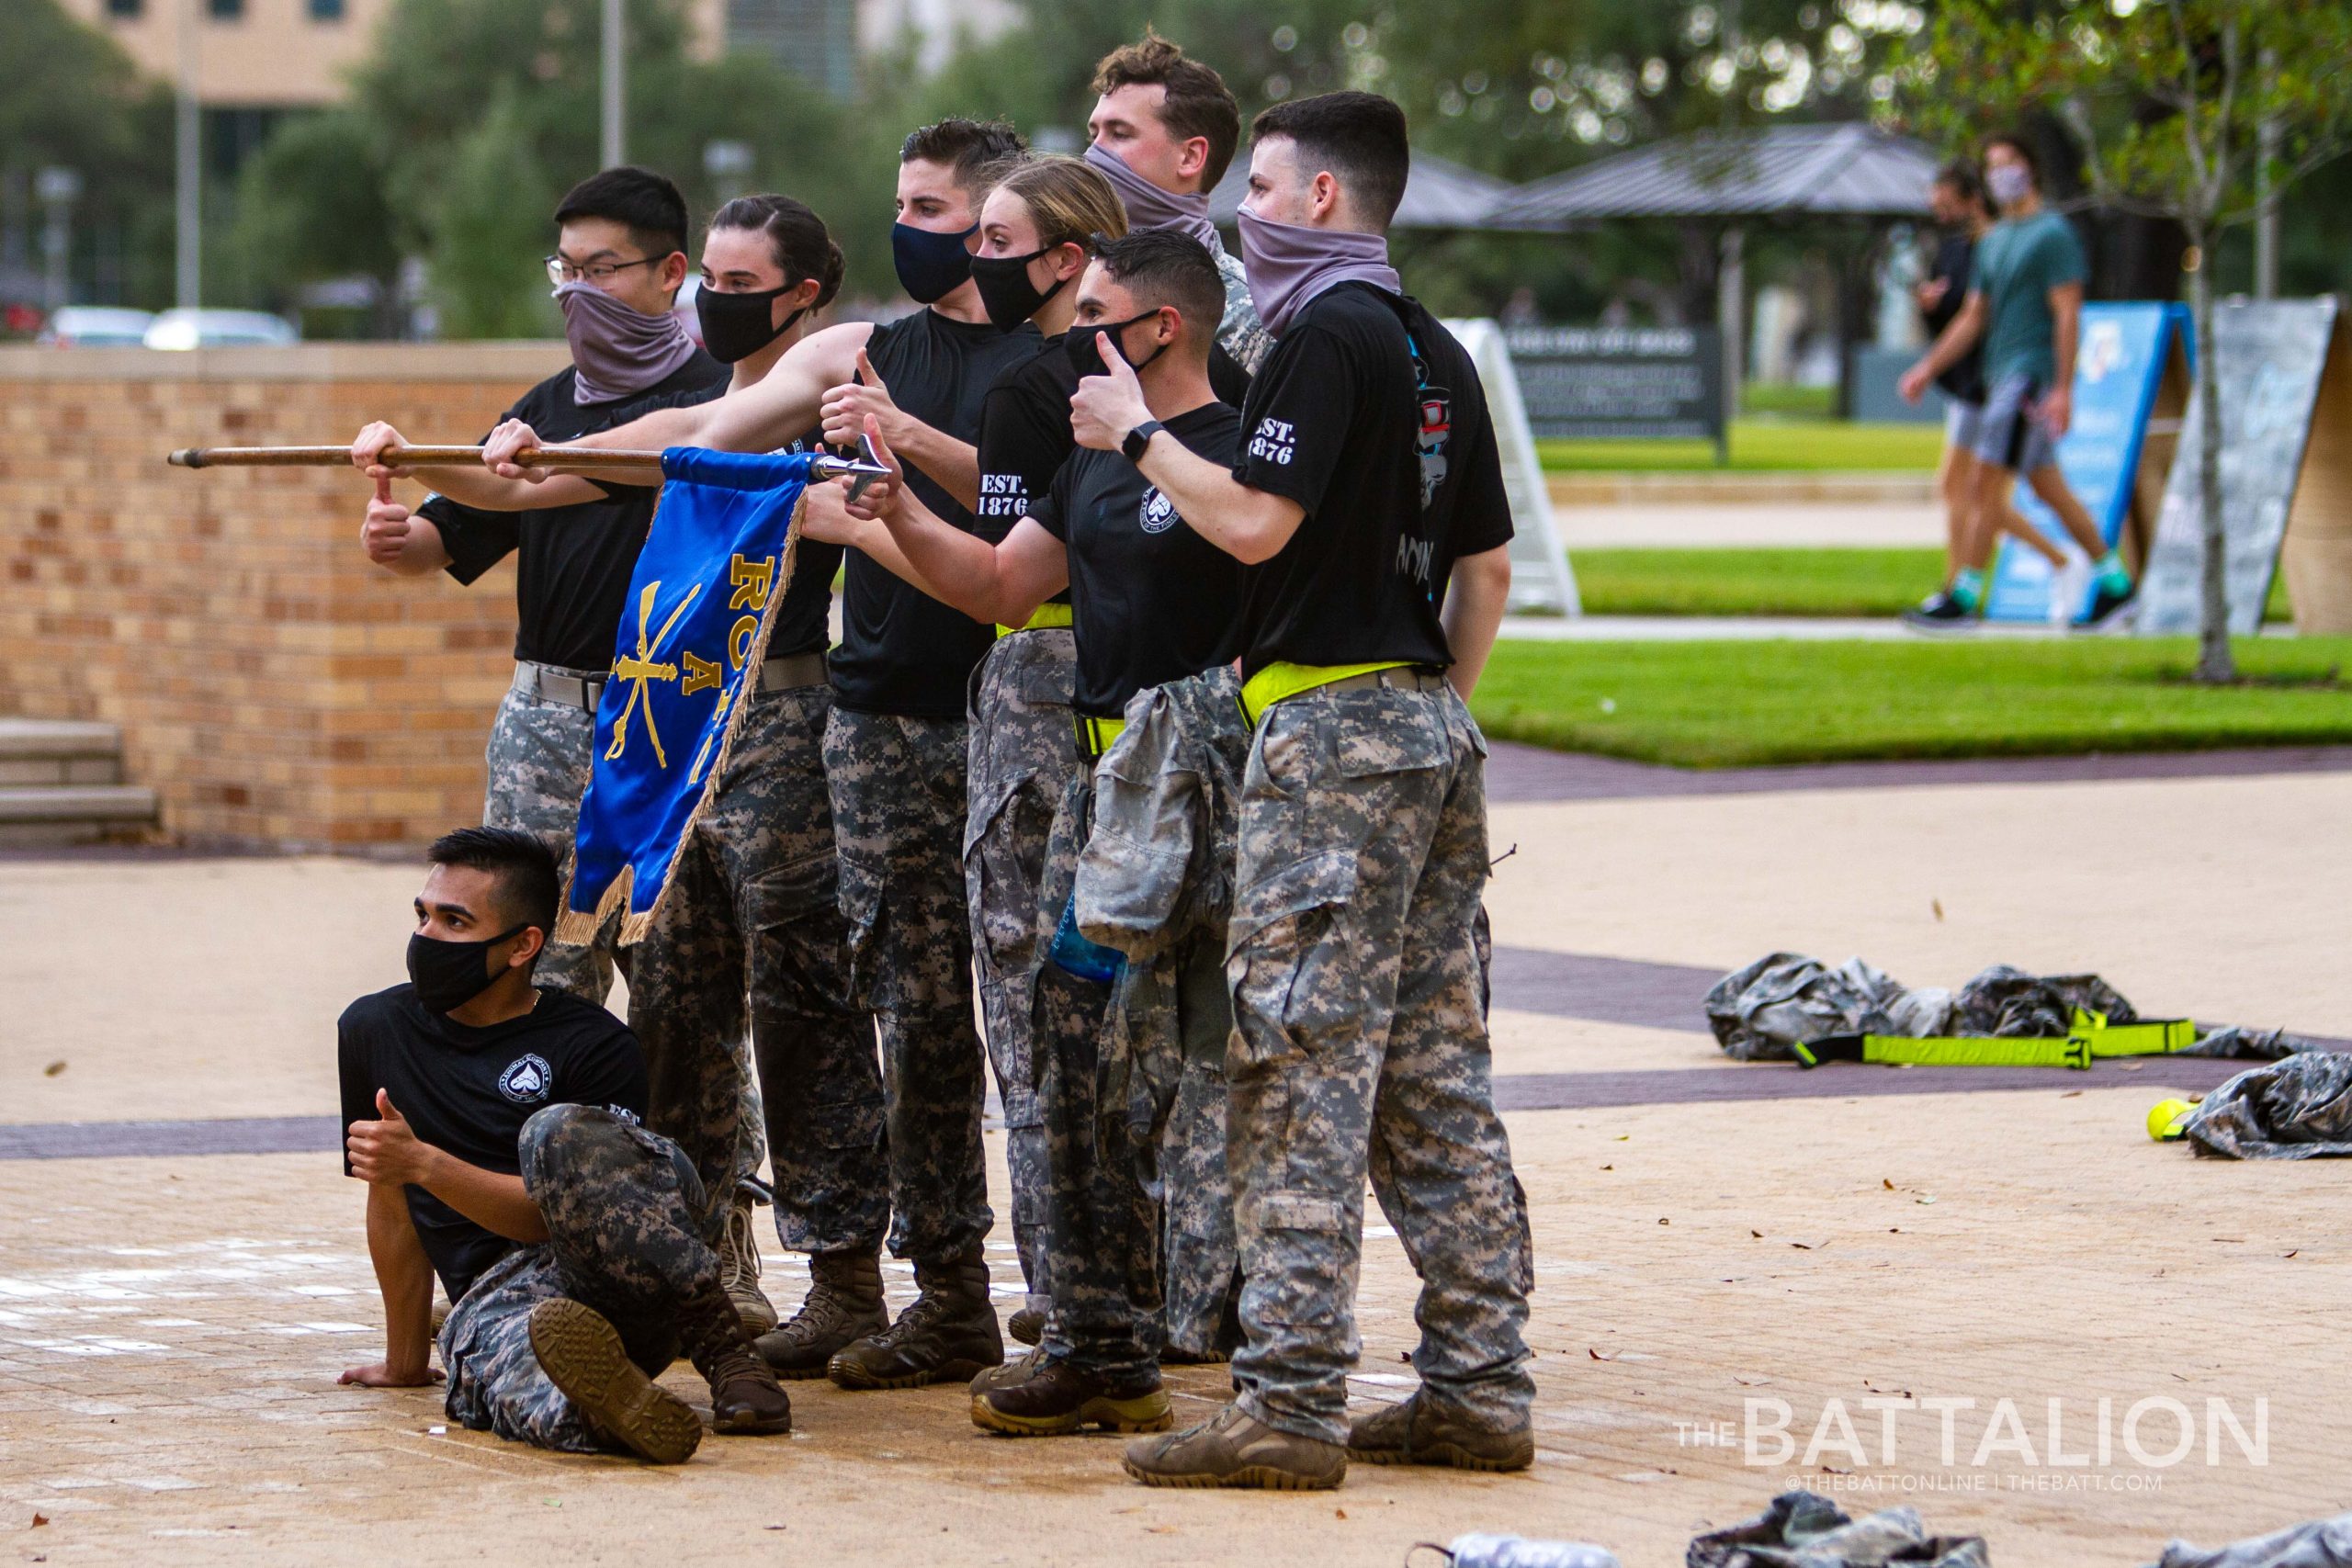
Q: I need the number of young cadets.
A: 8